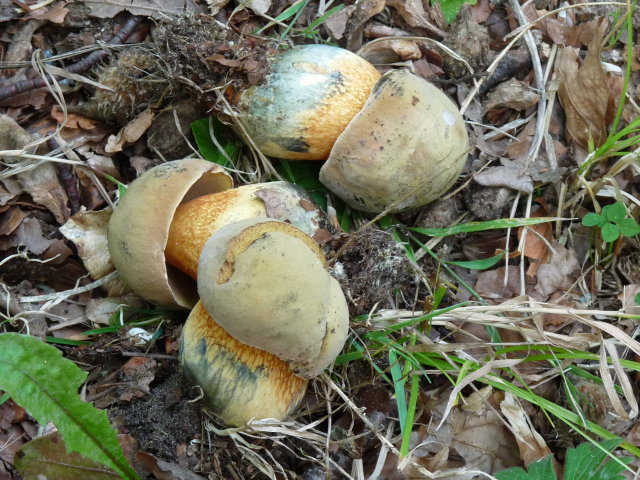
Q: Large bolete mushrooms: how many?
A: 3